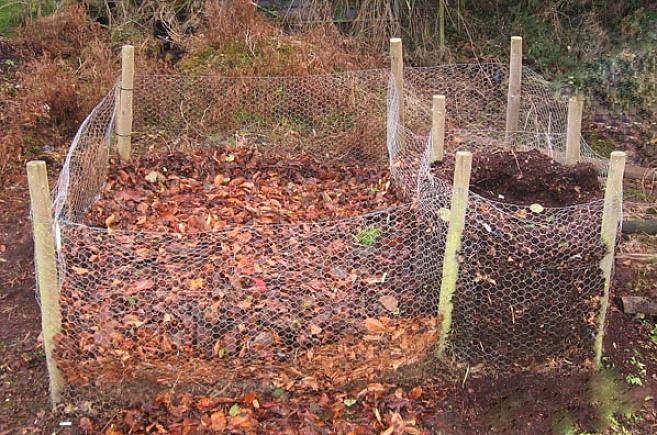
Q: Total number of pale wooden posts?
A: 8